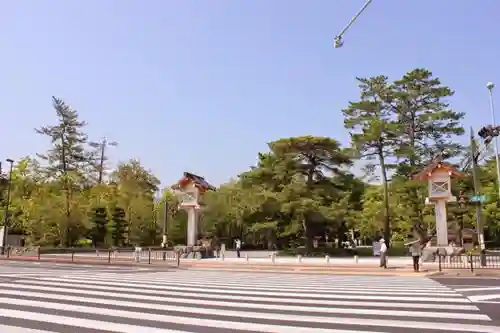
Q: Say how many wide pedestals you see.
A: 2